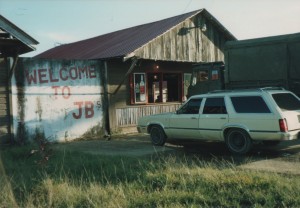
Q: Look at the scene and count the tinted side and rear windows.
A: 4